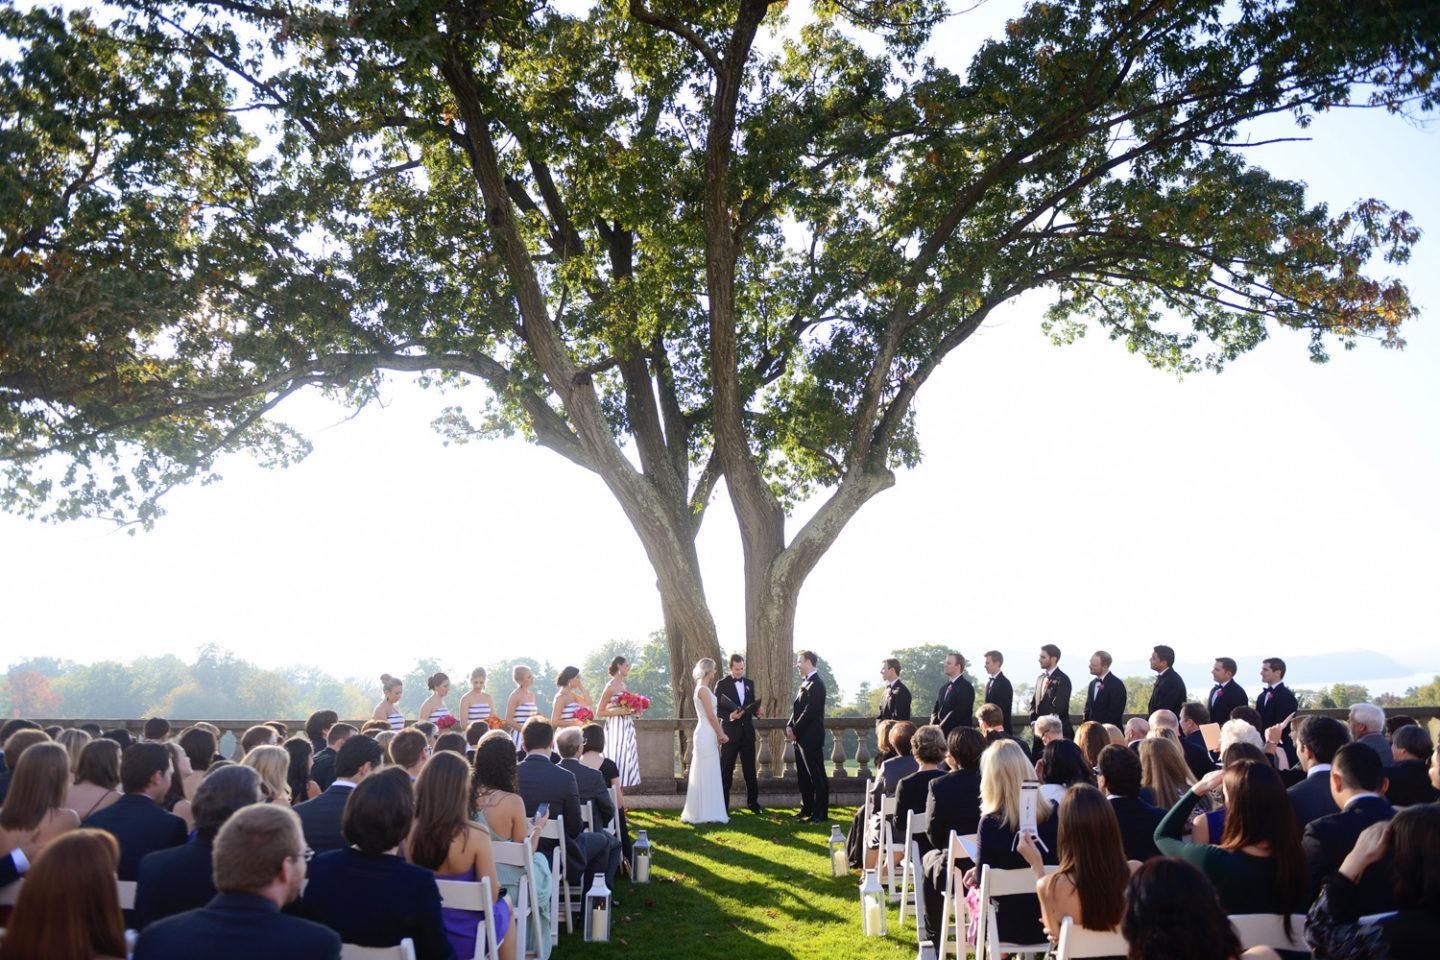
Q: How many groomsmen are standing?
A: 8